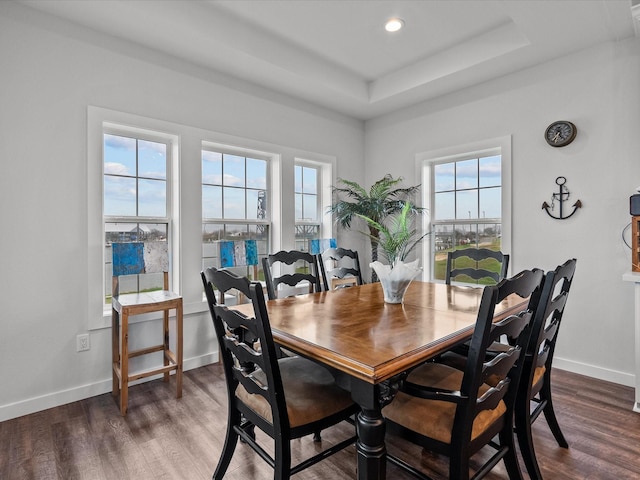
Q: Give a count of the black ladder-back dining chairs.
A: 6